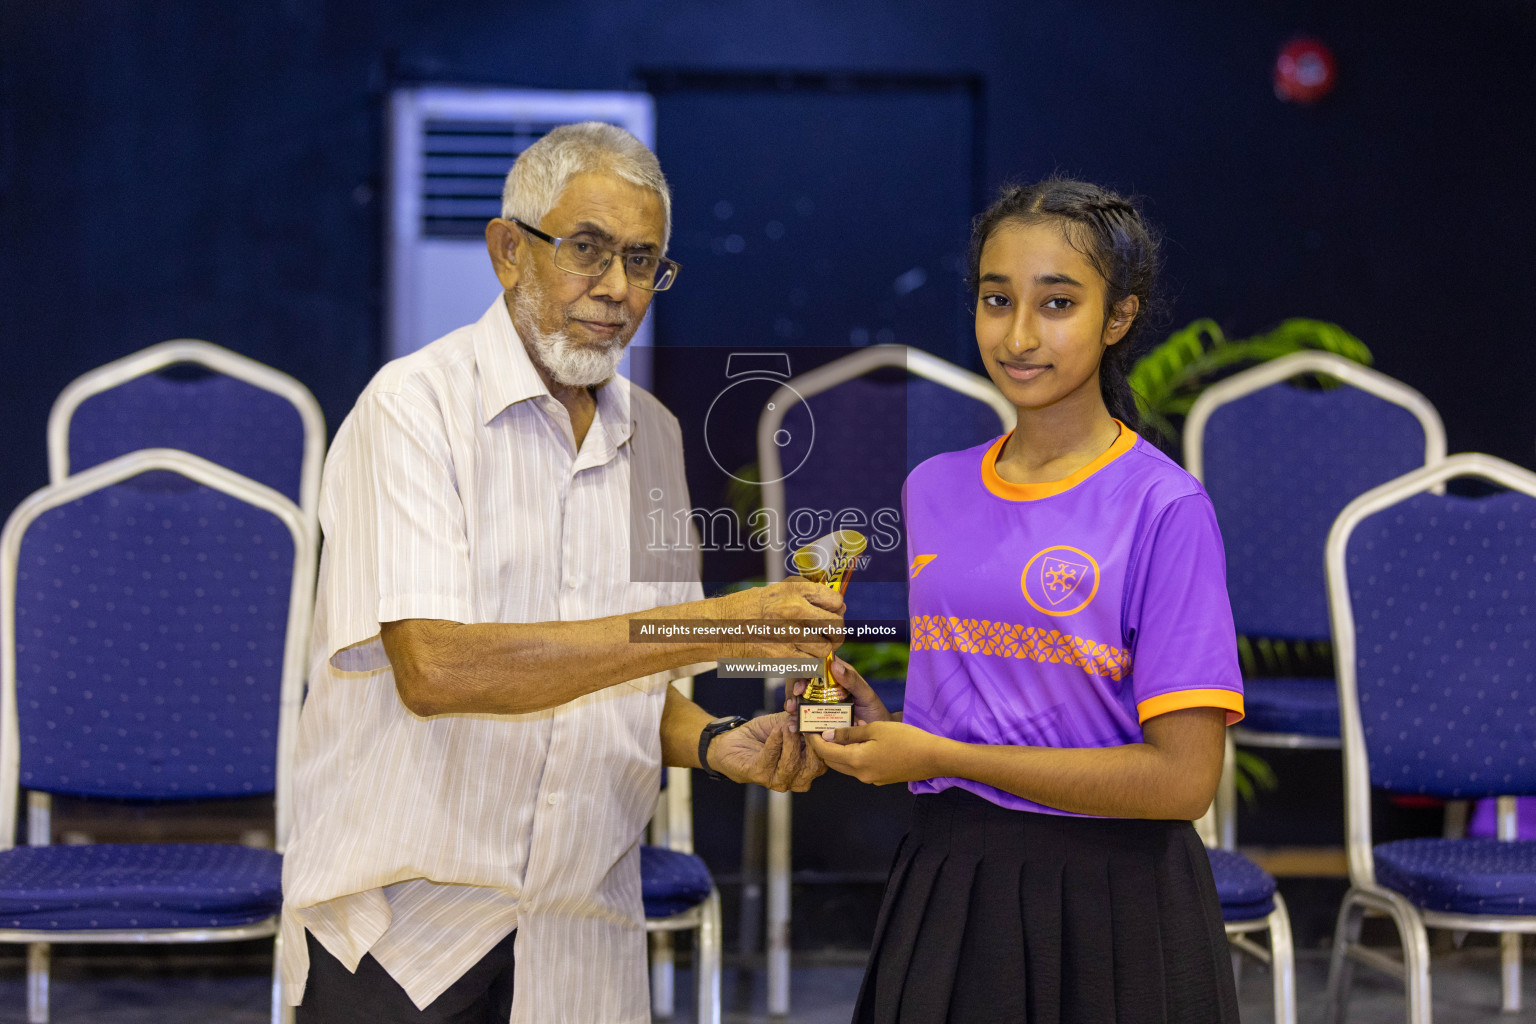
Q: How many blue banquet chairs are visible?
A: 7